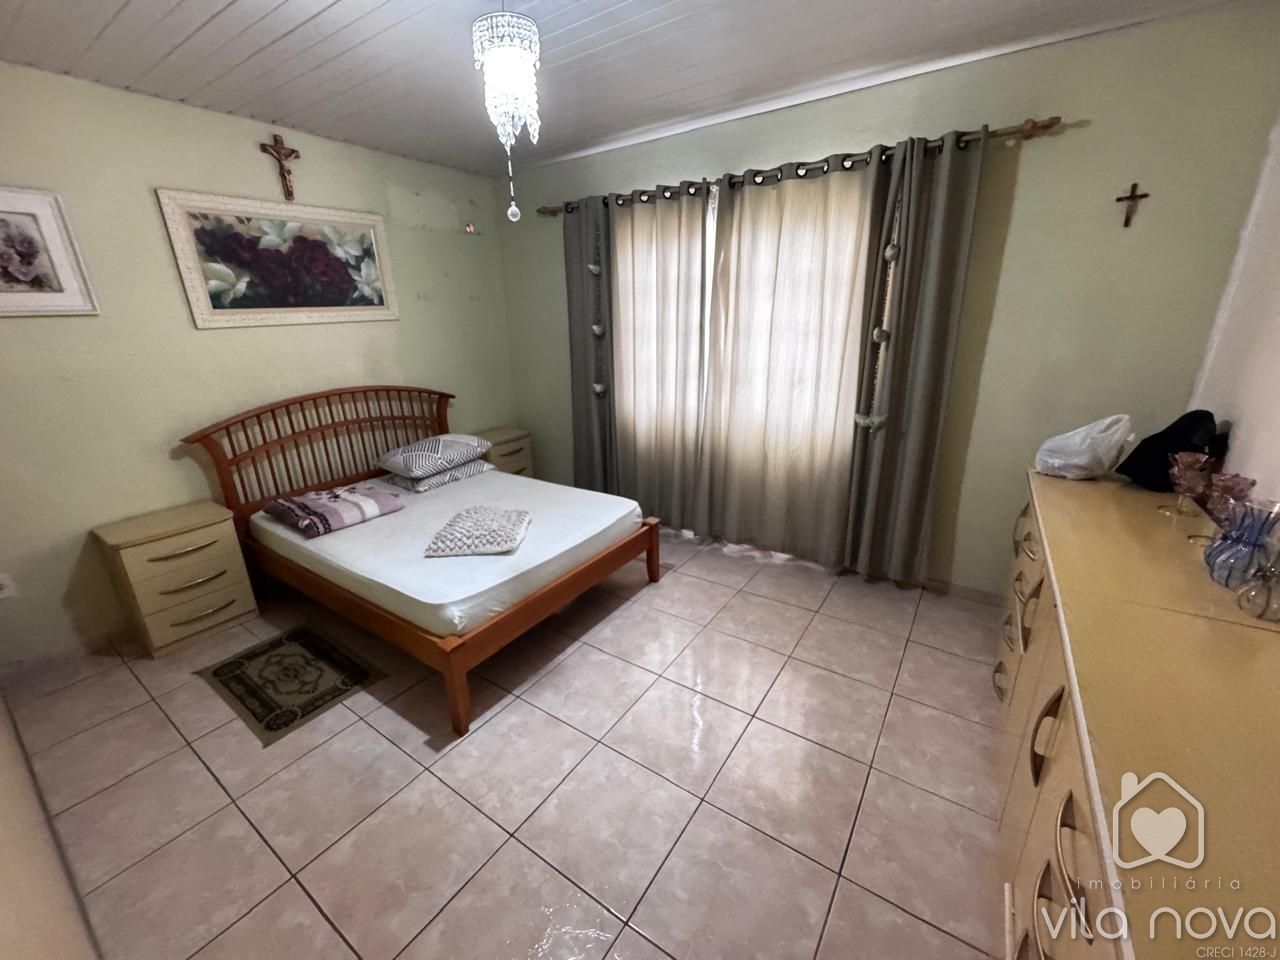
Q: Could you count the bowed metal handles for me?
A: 15